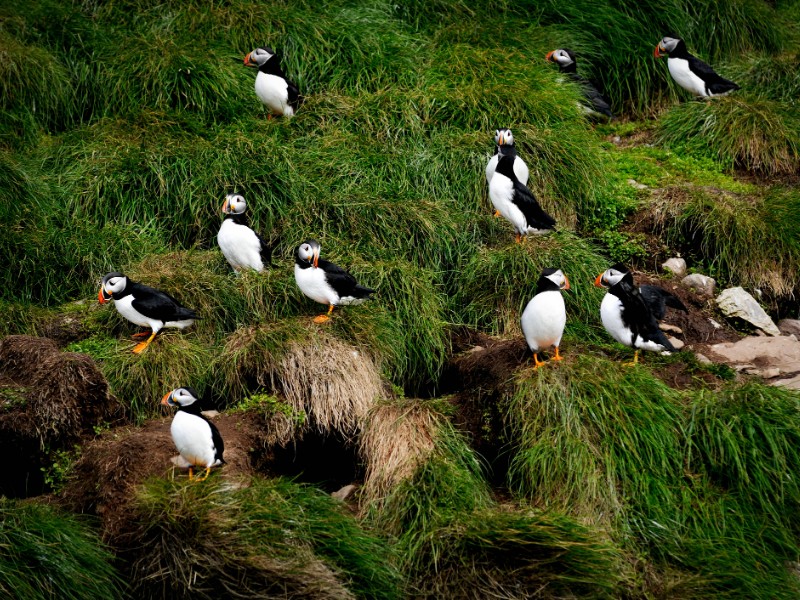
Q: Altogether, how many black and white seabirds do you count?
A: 11